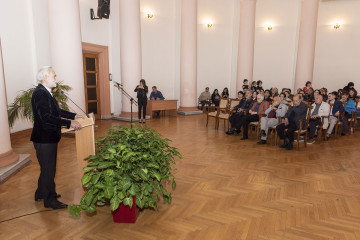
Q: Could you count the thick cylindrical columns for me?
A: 6